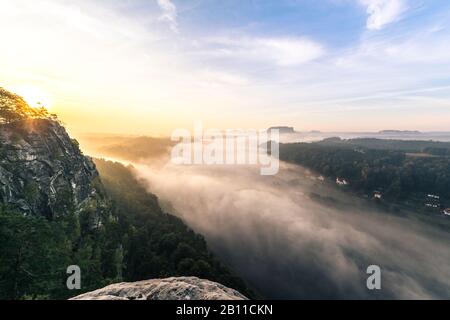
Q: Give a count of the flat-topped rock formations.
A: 2